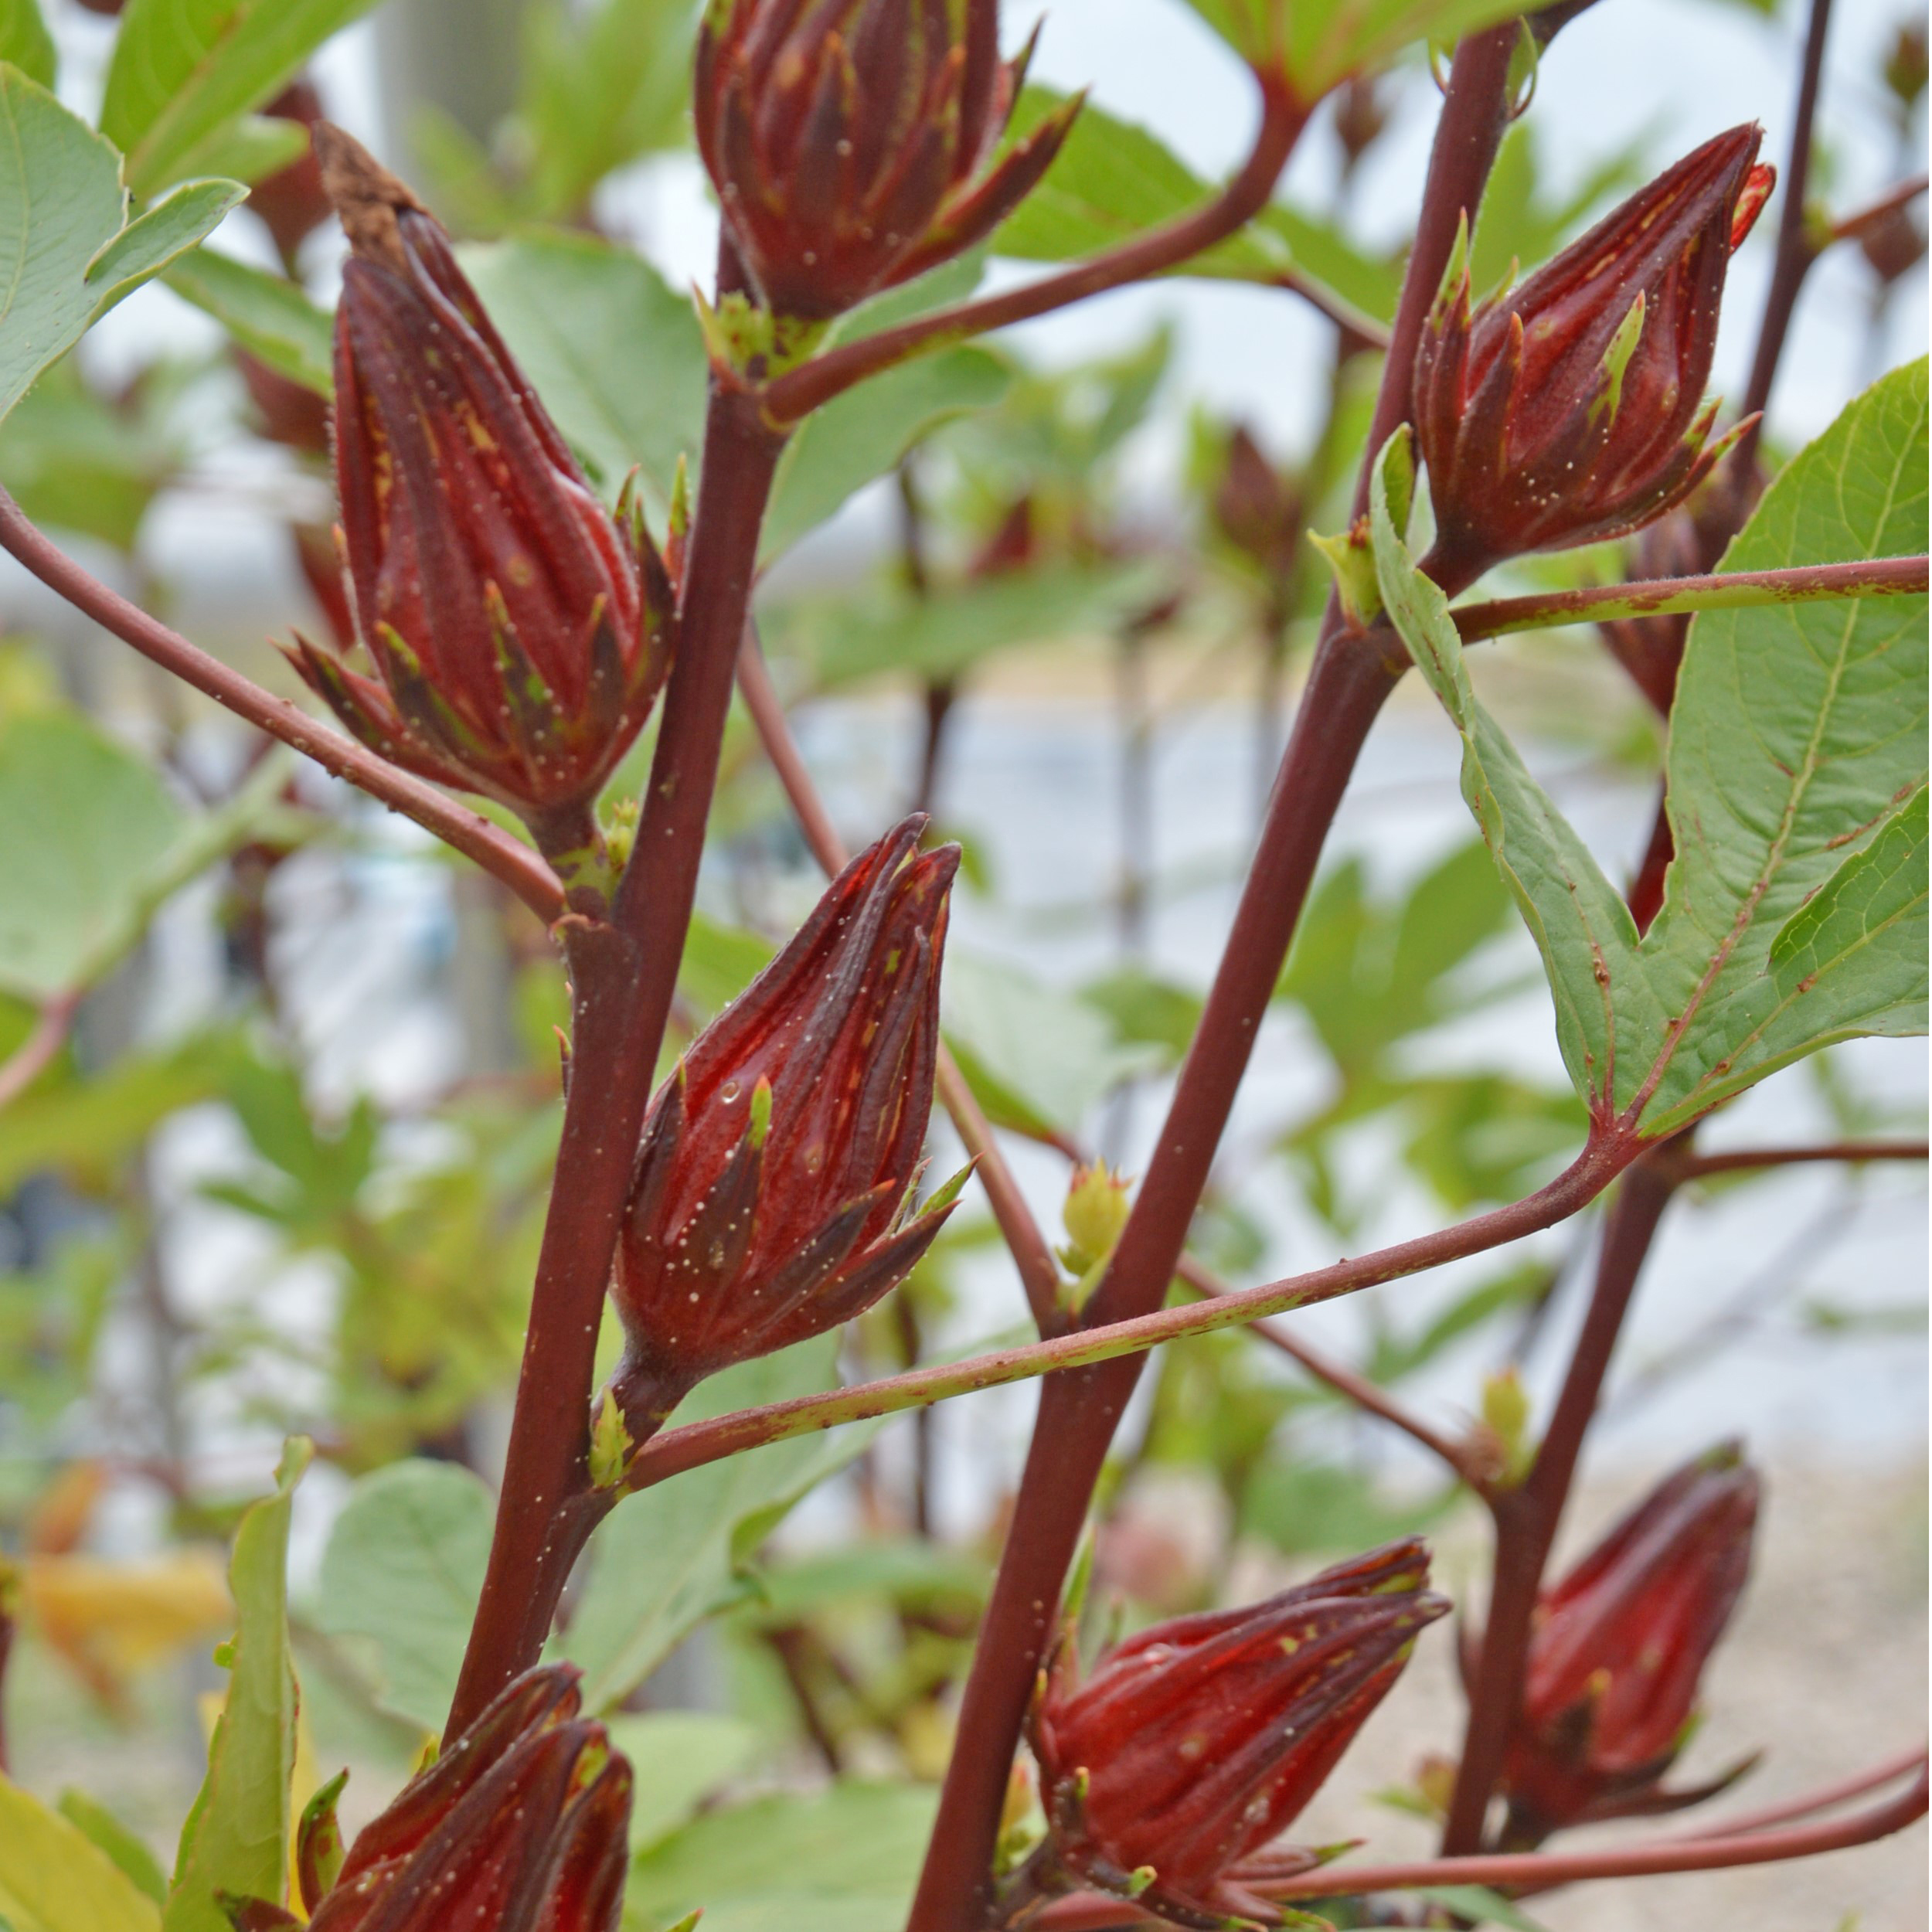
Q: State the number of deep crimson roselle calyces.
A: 7